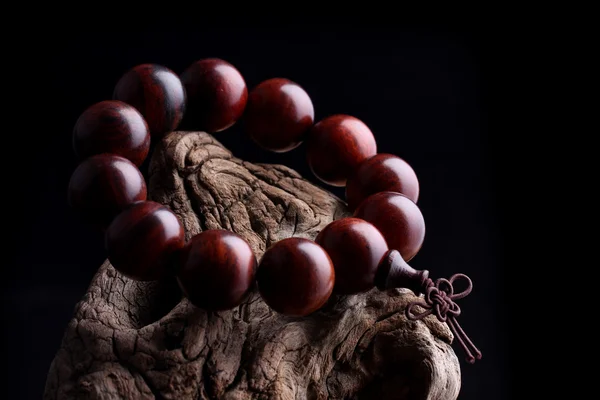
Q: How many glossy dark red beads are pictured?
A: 12